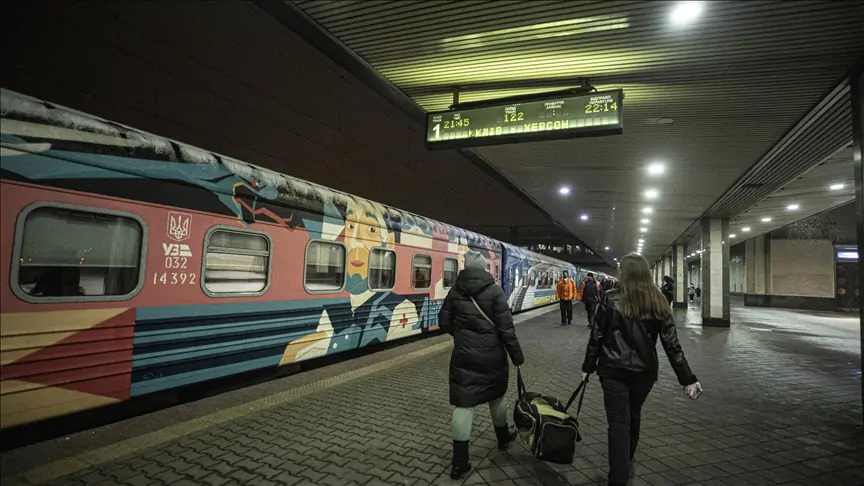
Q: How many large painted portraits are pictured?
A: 1